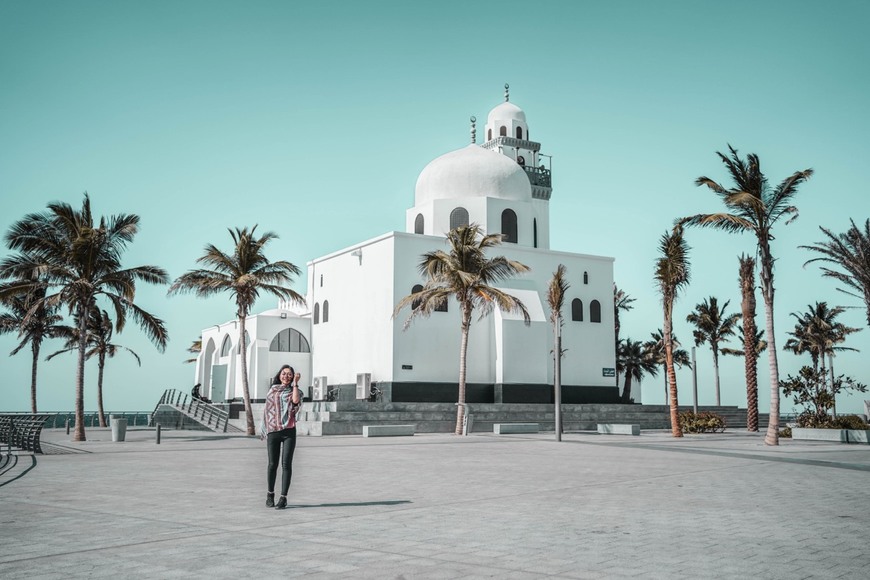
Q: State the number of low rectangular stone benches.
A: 3